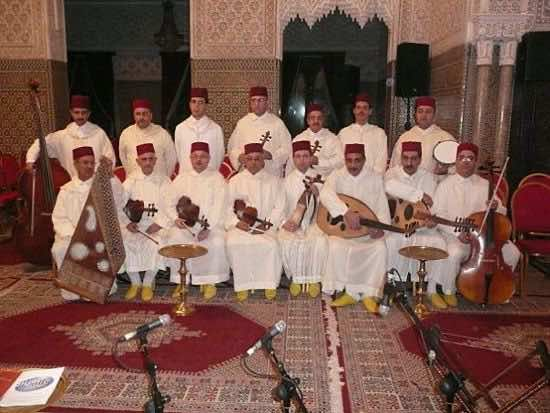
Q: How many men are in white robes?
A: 15